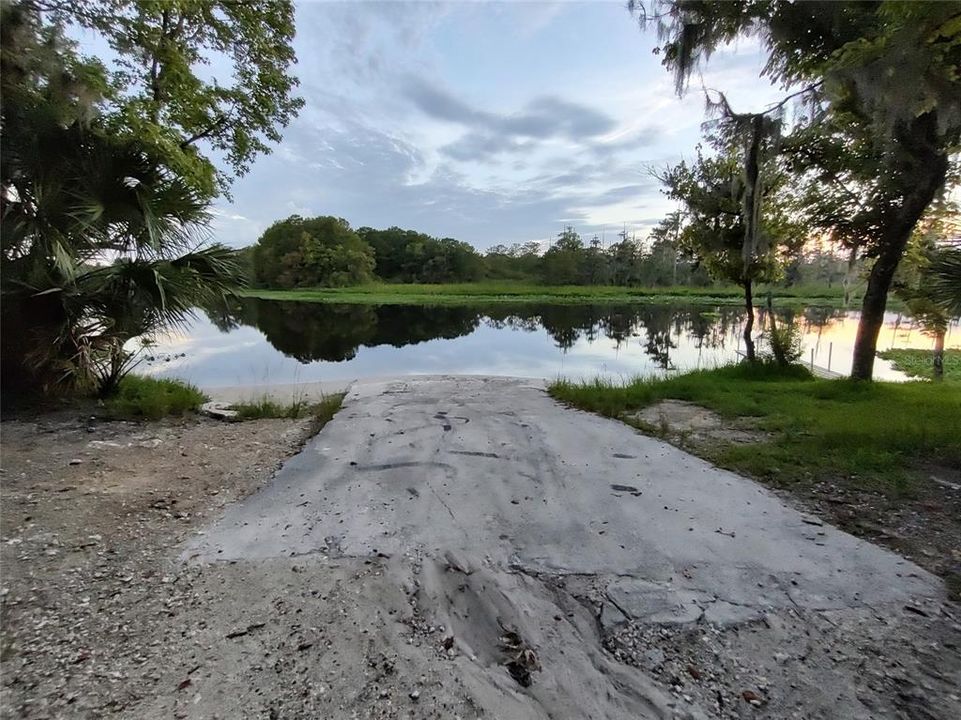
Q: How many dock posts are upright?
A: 2